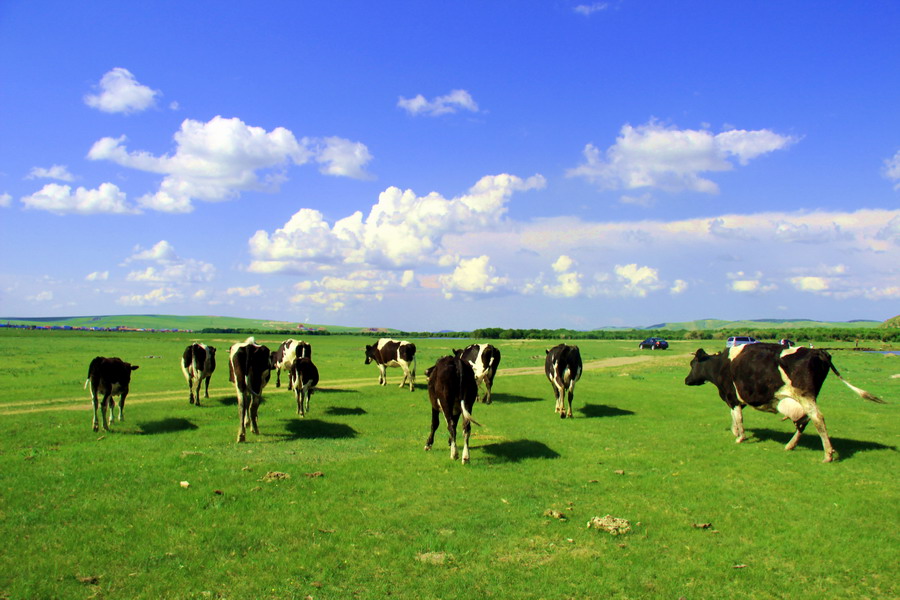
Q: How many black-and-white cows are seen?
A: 10